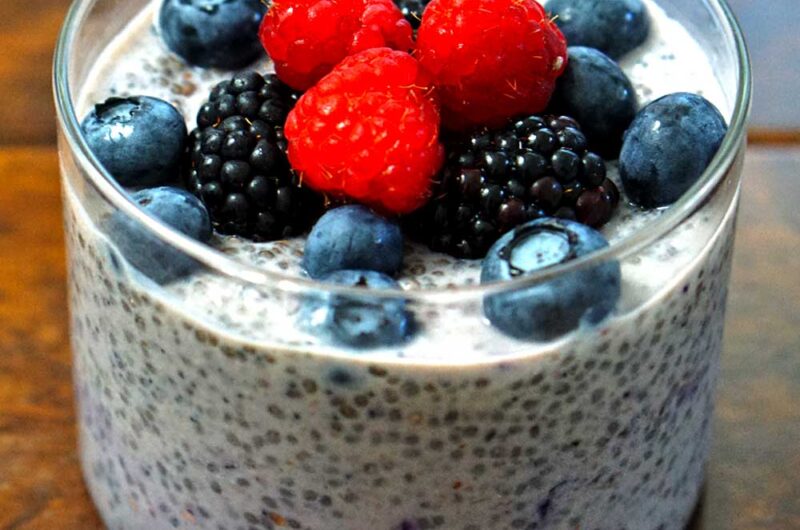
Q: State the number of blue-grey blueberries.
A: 9